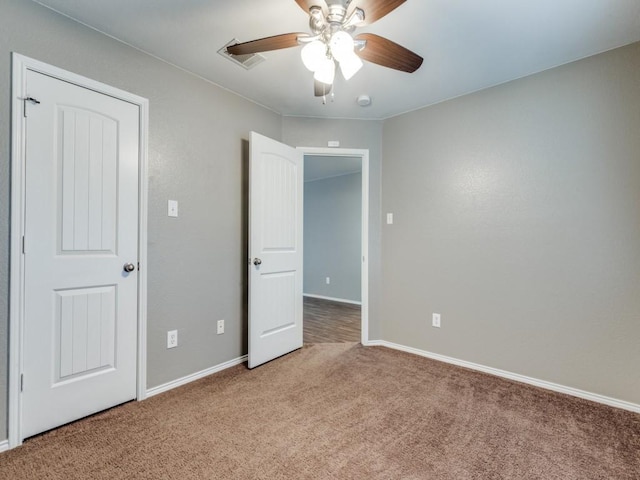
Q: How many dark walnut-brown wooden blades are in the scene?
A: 5